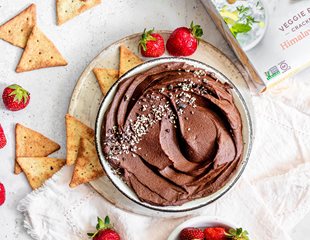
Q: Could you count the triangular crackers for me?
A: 9